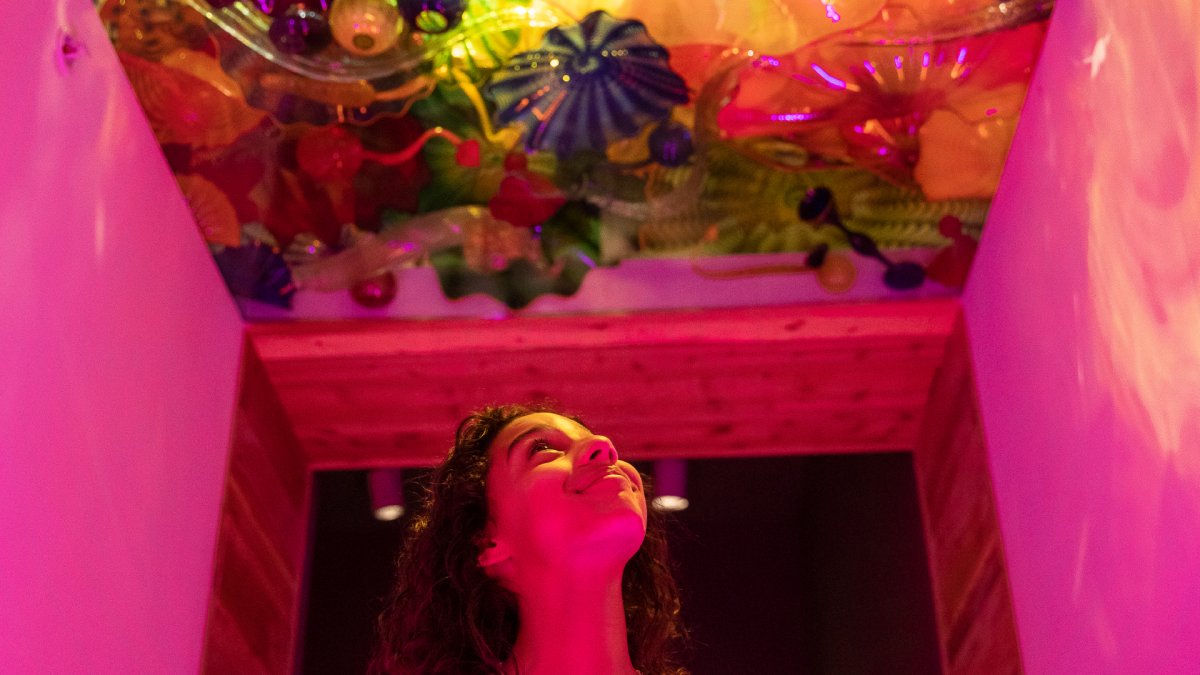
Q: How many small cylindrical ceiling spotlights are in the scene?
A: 2